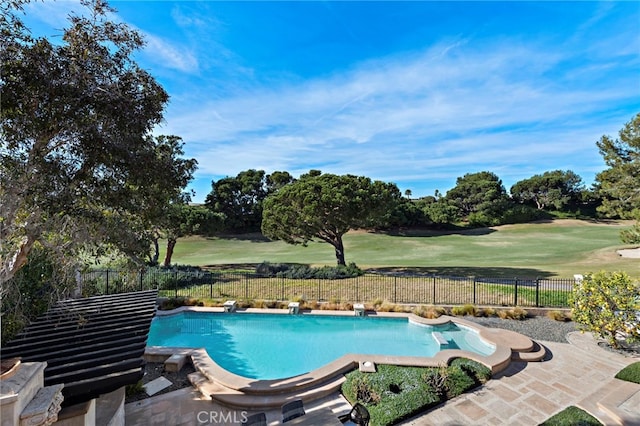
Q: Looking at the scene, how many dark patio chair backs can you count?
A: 2